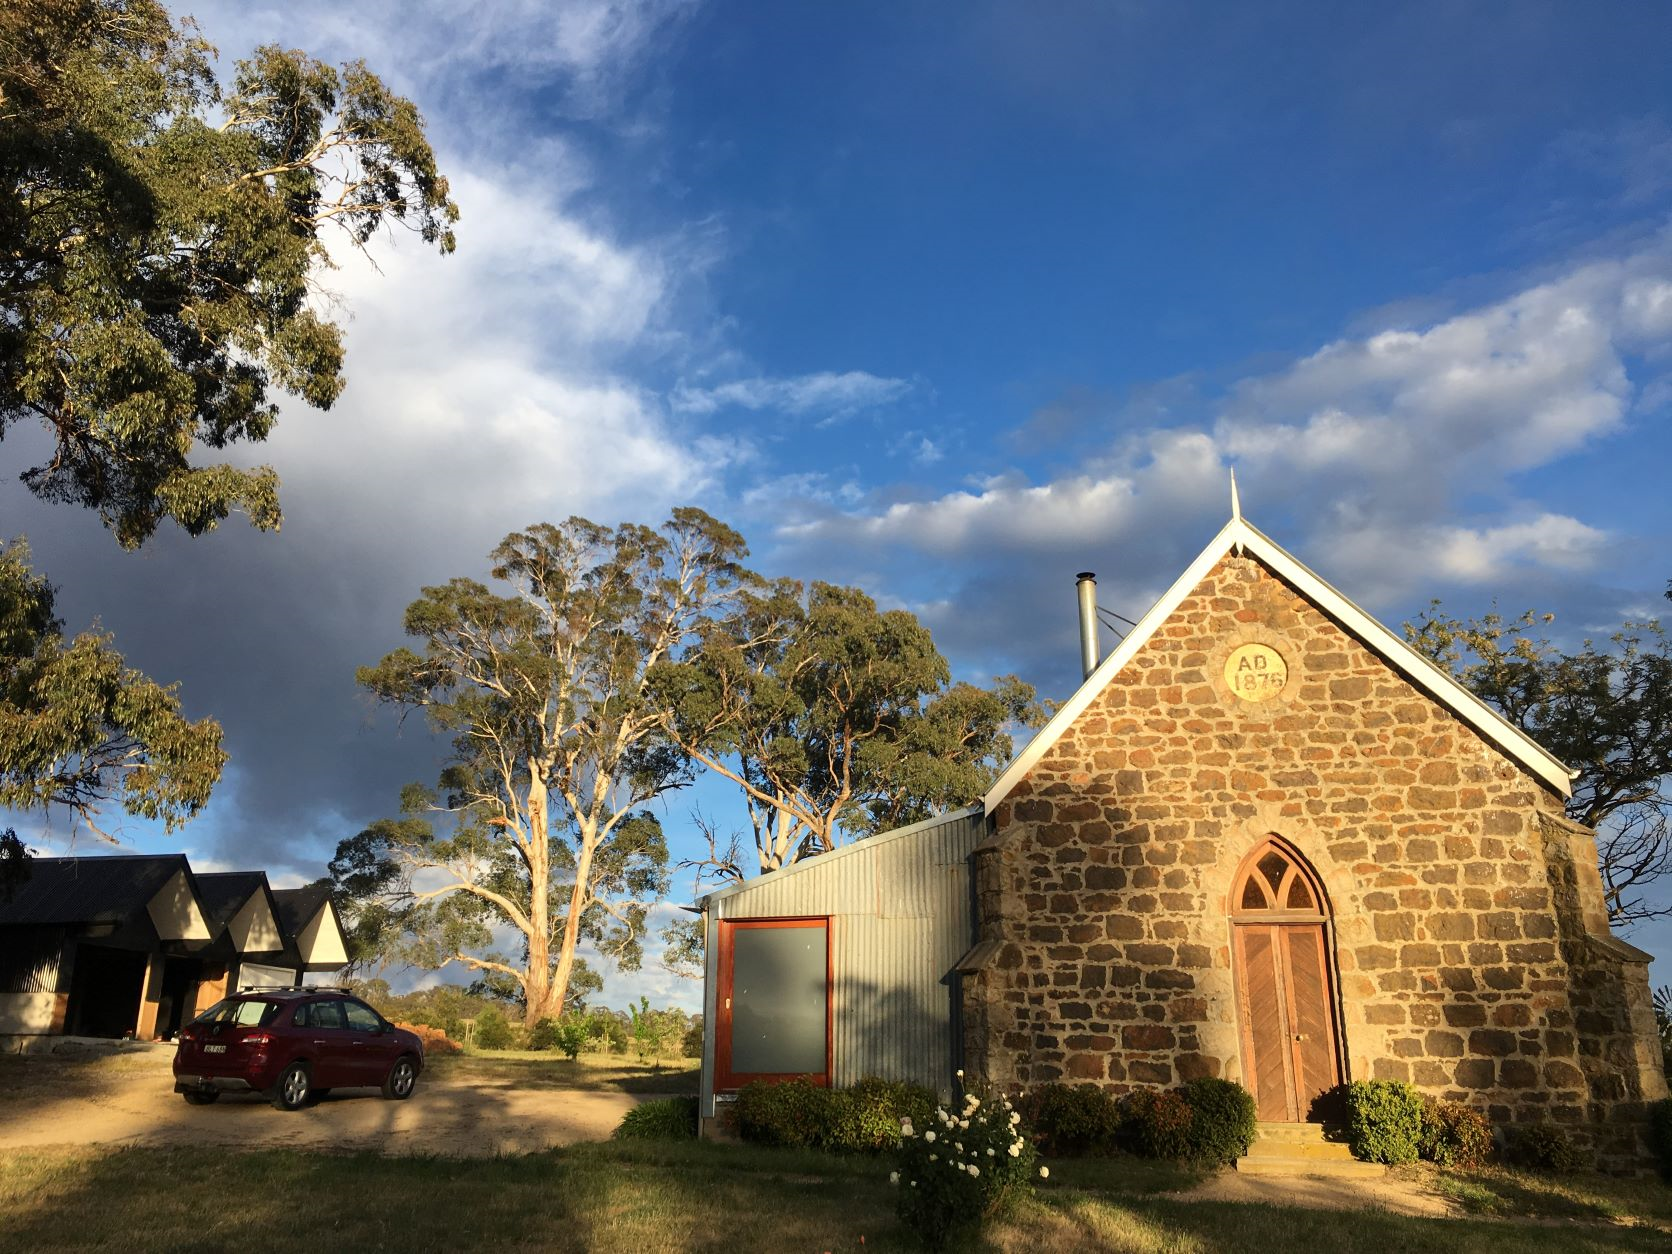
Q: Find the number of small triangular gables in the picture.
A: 3